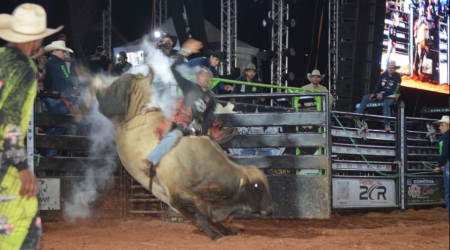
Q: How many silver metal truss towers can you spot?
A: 5